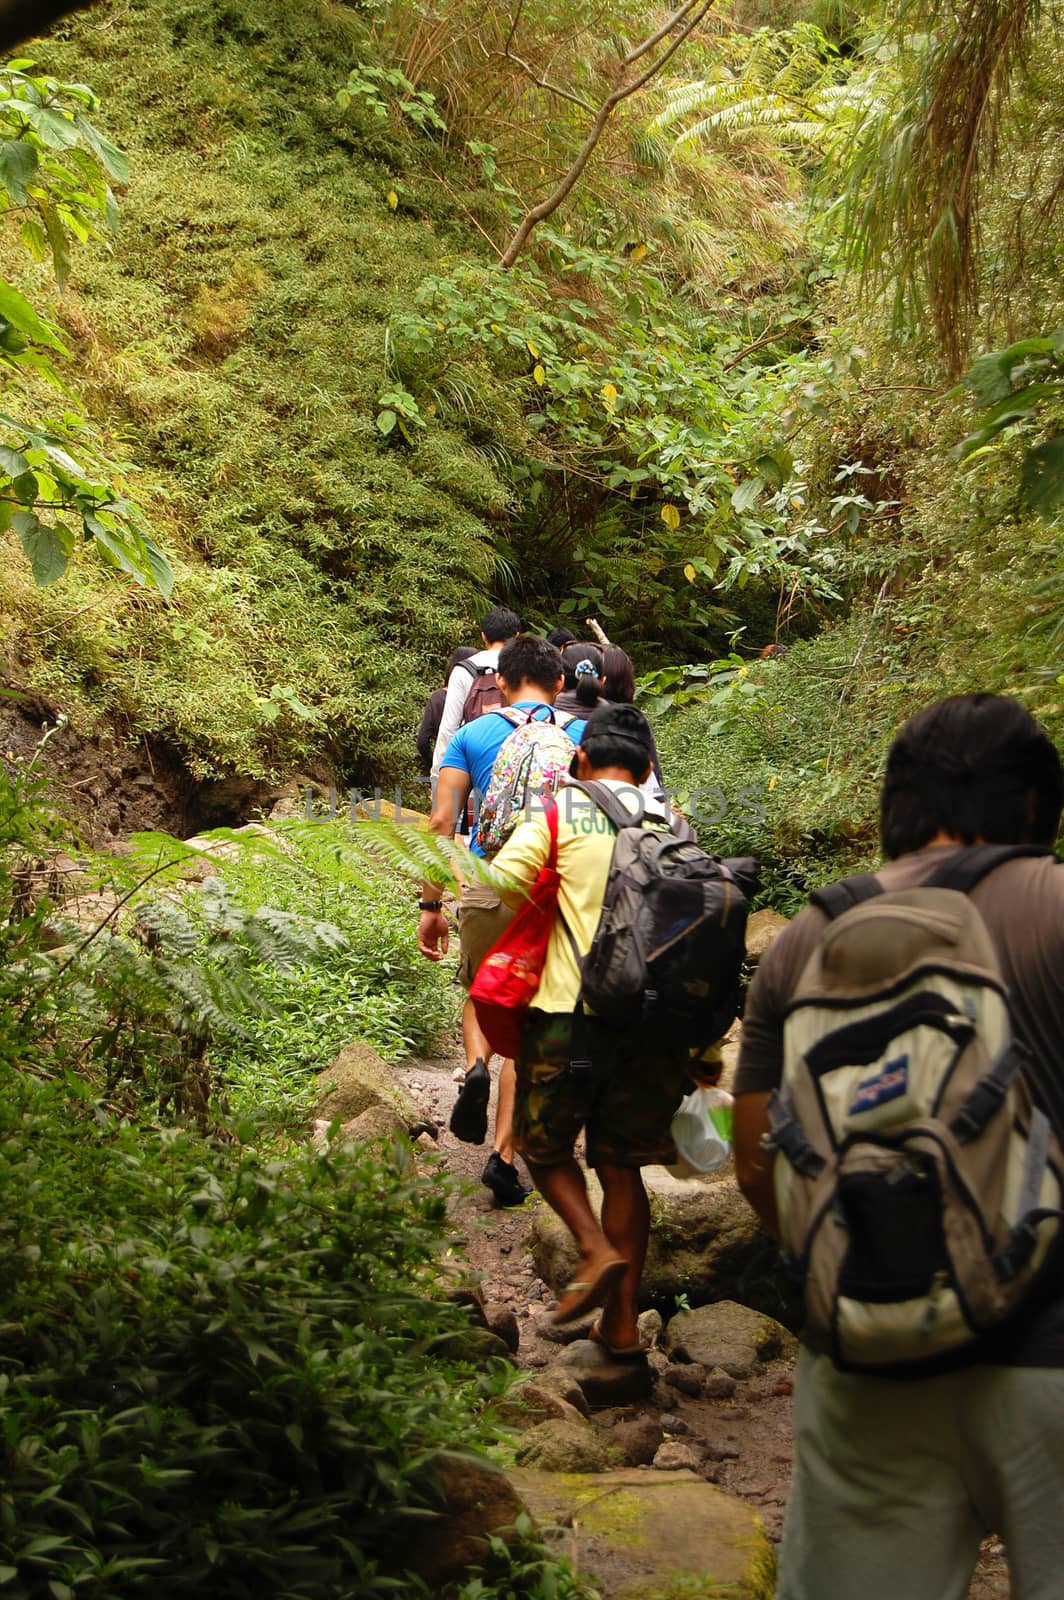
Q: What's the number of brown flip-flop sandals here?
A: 2